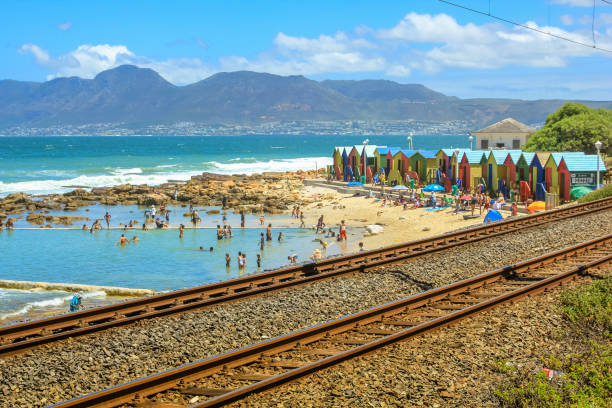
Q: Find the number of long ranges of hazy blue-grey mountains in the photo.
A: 1